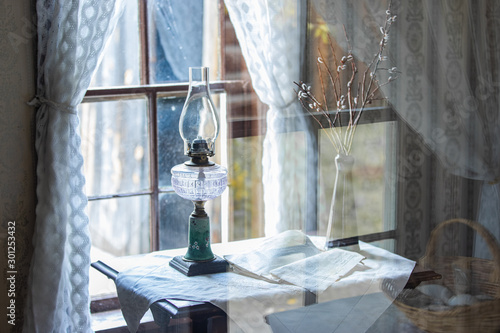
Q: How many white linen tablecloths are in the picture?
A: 1